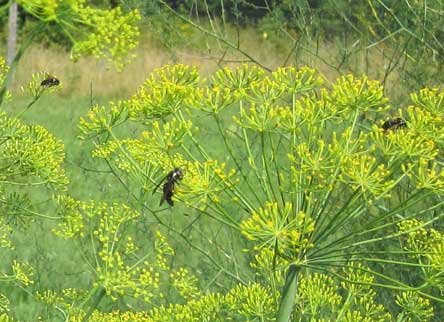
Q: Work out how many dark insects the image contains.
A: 3